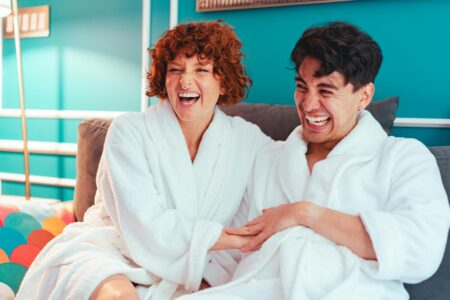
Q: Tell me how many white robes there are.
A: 2